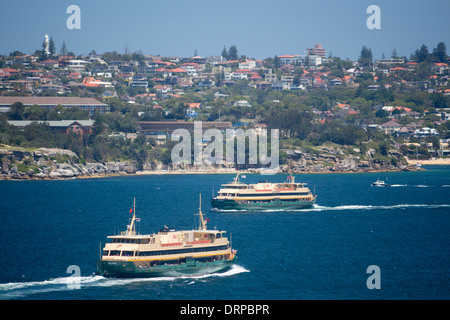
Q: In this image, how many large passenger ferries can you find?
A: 2